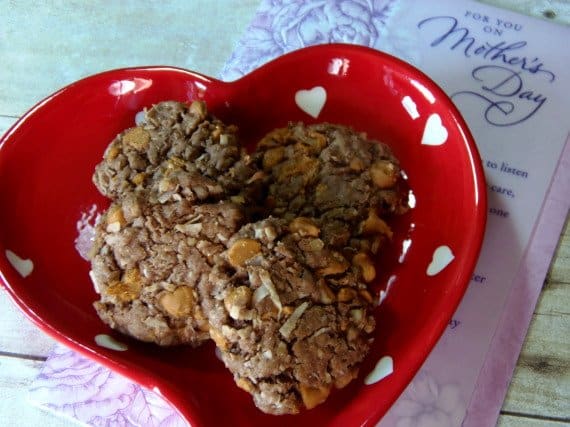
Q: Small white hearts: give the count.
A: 6